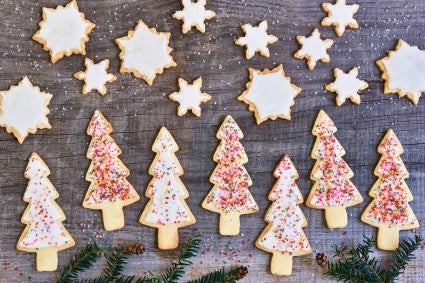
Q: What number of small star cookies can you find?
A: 7